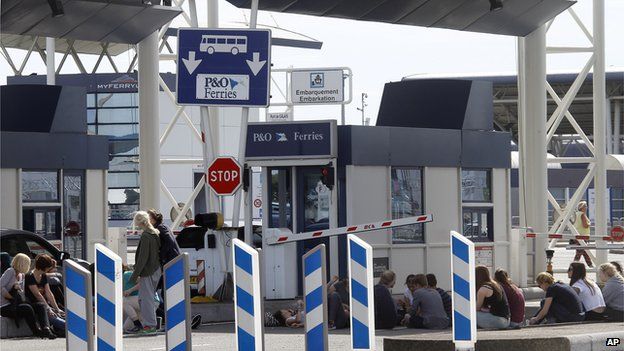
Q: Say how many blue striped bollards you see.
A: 7